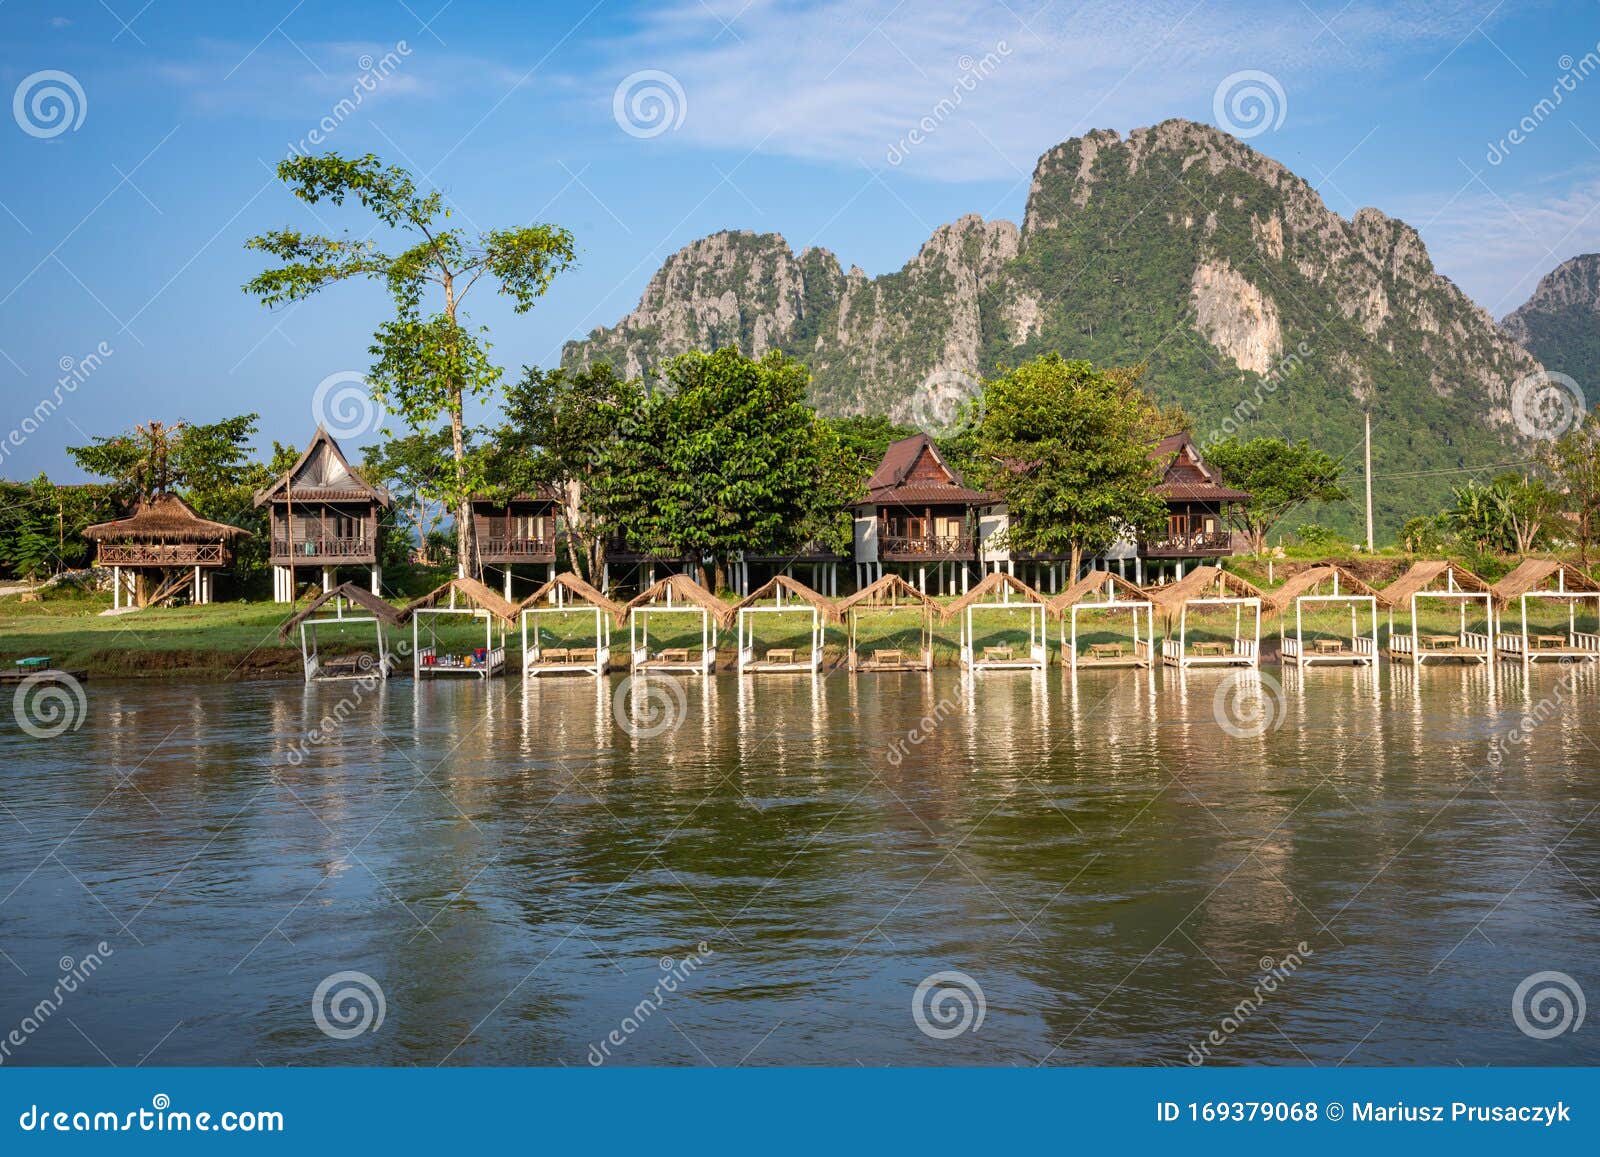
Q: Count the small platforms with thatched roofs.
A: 12